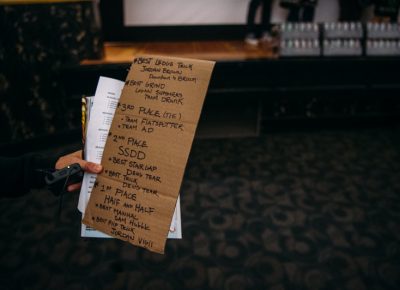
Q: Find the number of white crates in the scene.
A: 6